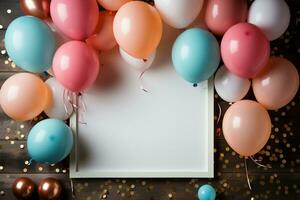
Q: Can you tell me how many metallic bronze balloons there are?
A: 3